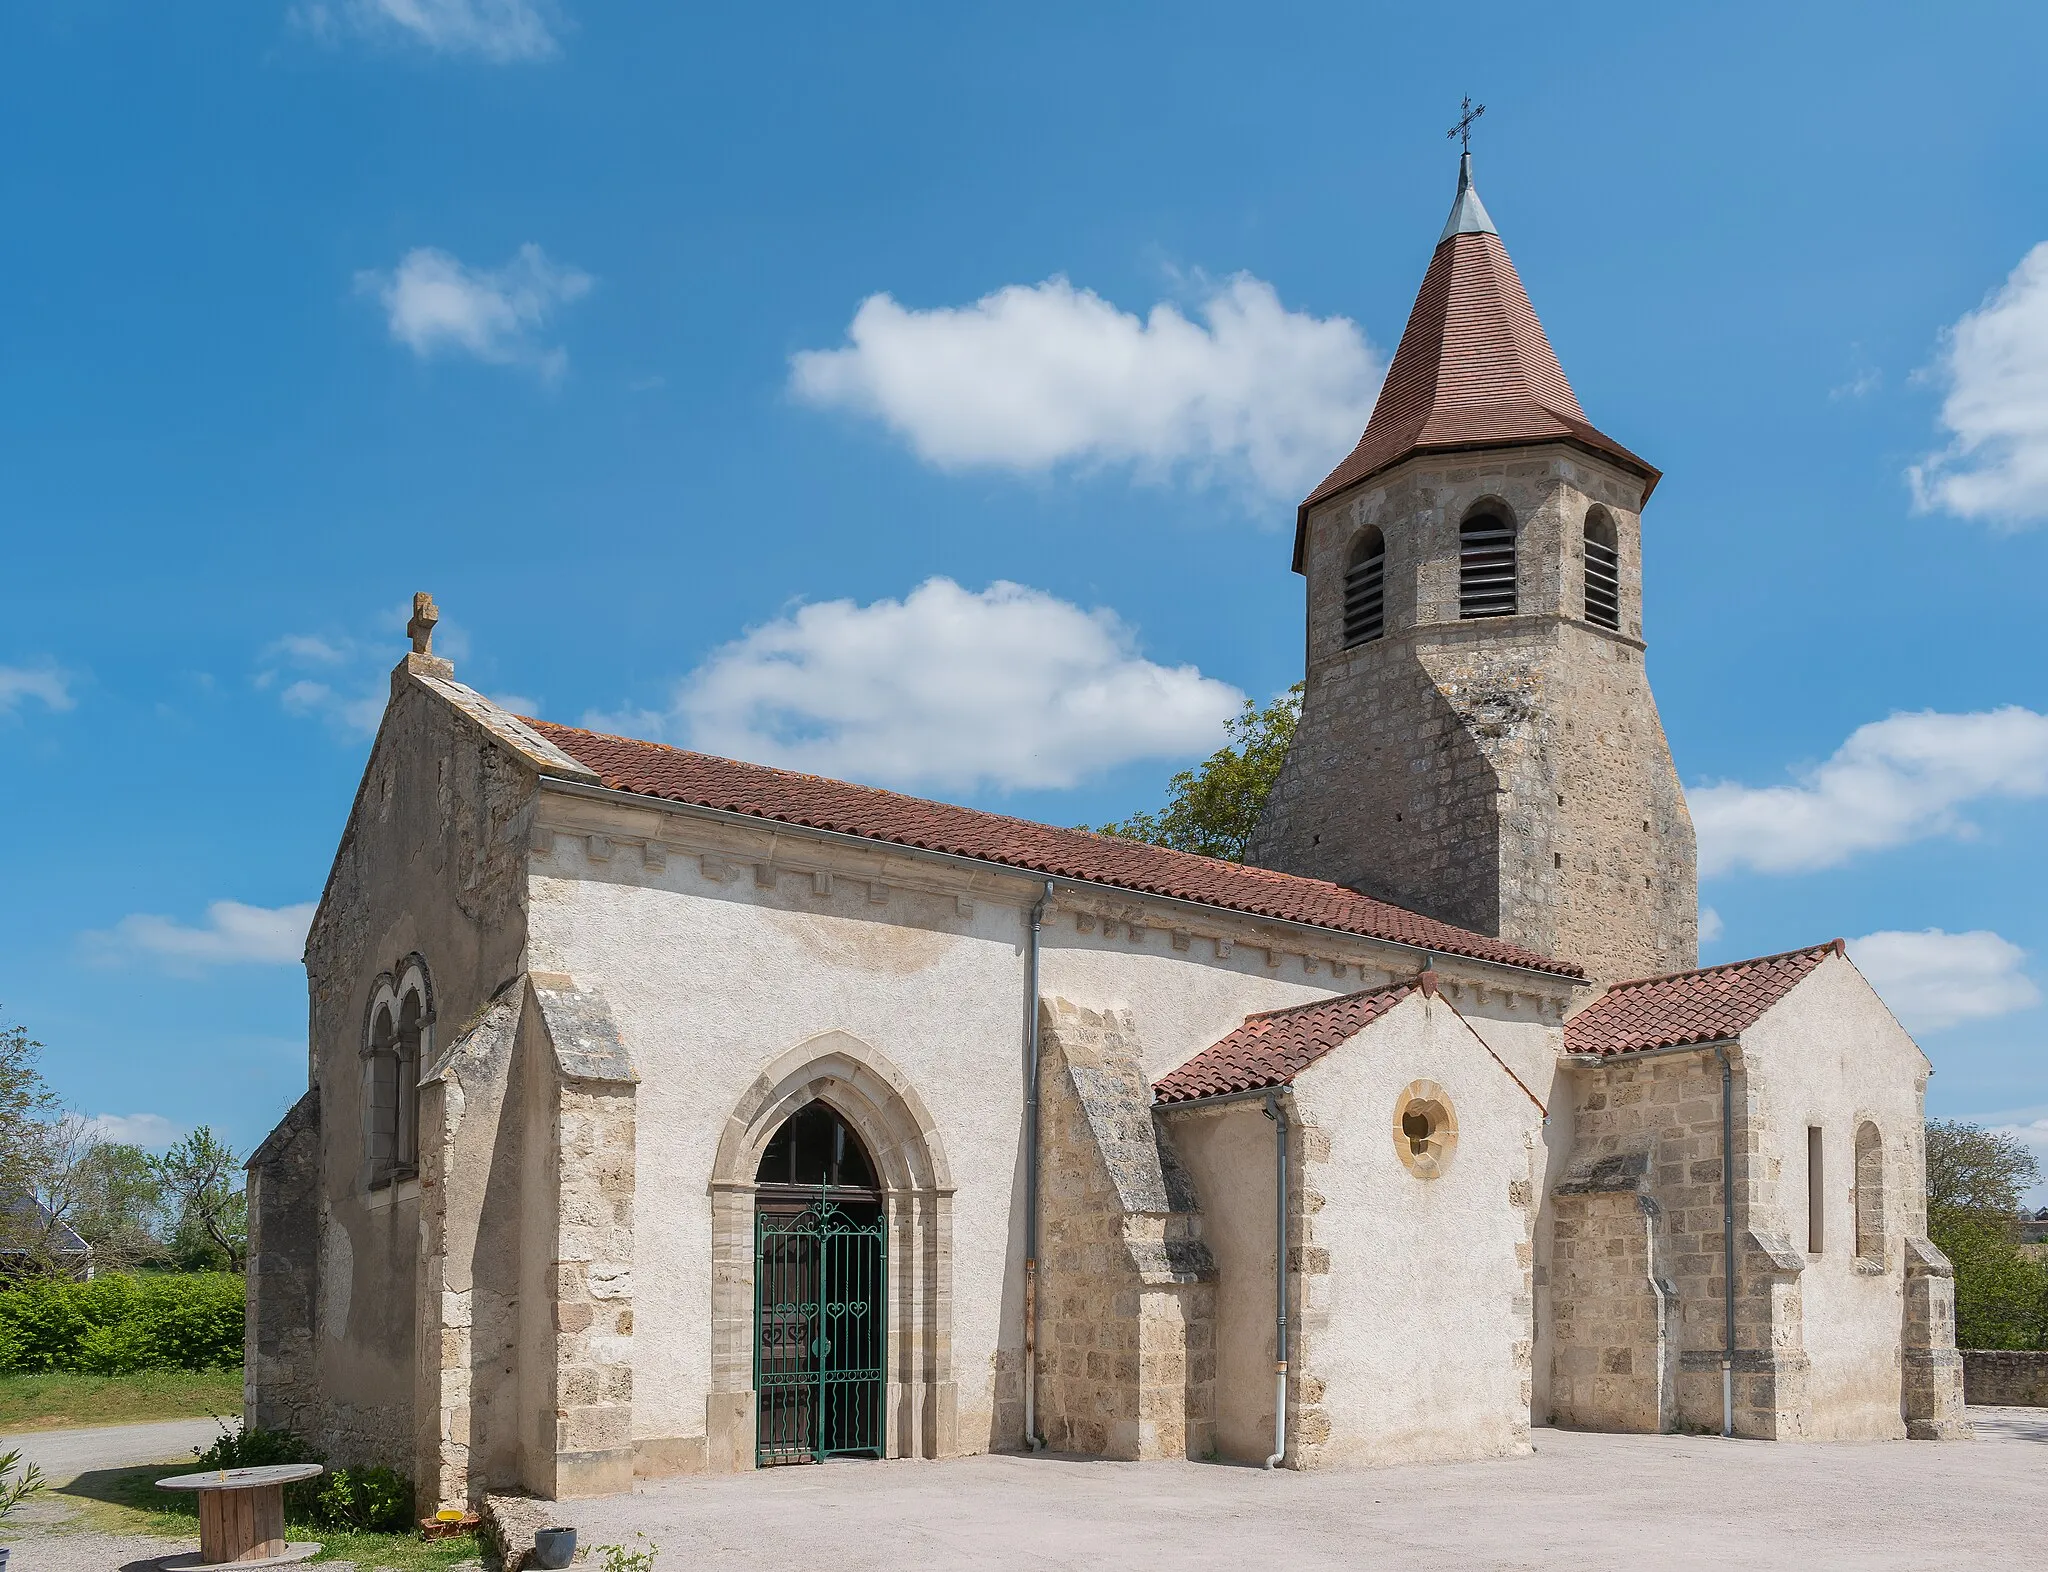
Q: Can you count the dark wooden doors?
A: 1